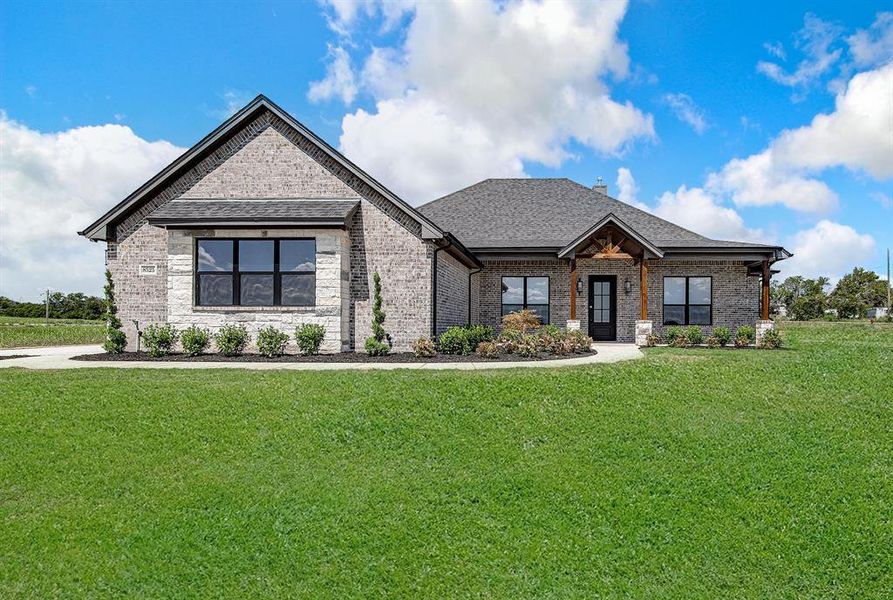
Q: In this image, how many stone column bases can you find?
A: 3